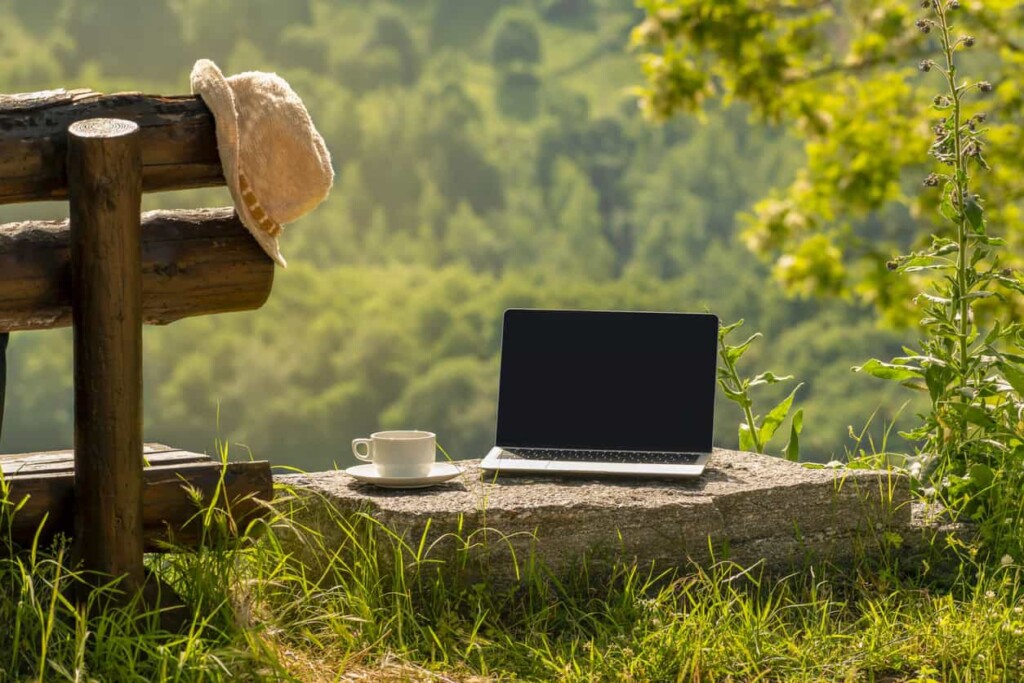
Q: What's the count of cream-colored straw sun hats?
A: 1